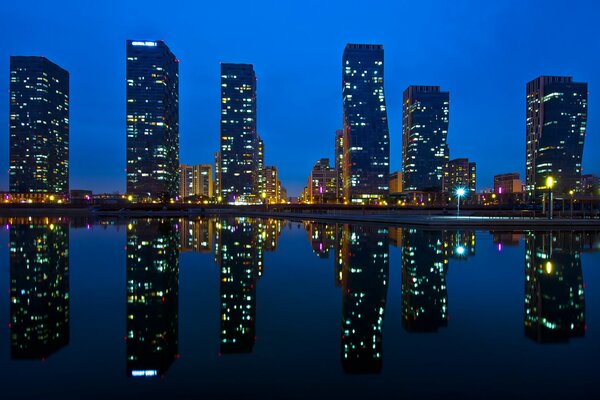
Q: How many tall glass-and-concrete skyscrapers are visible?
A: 6